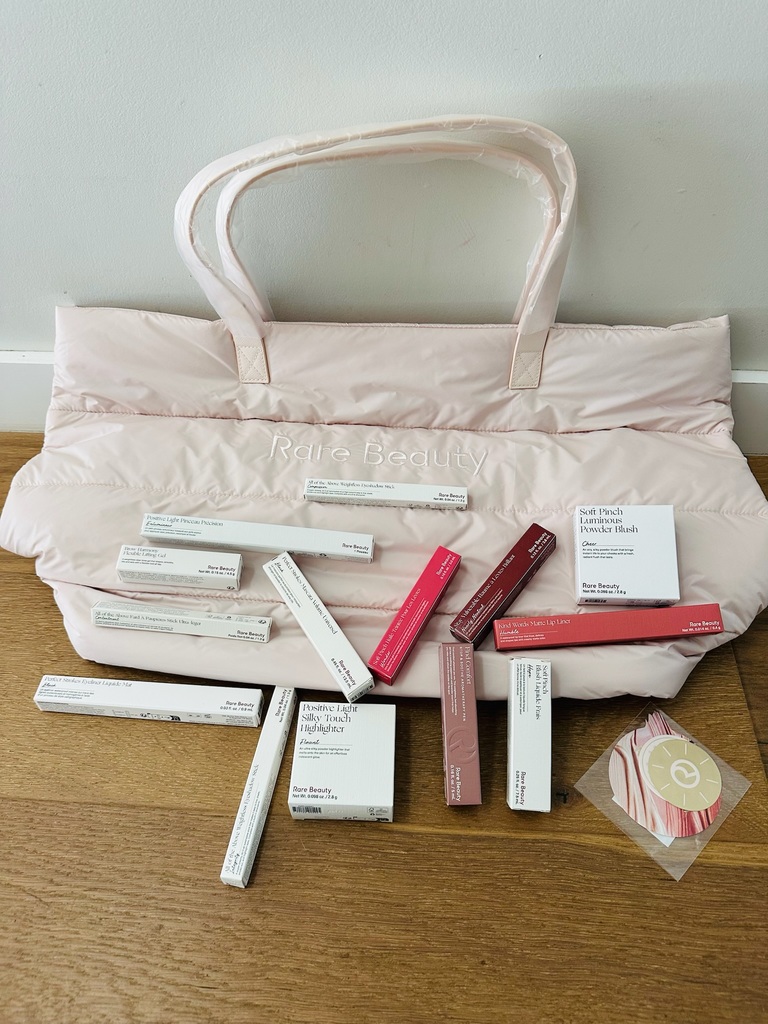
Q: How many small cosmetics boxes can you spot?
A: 14